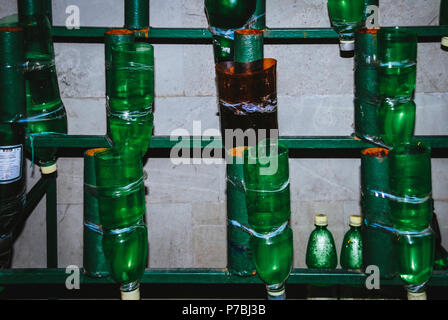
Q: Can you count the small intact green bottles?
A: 2